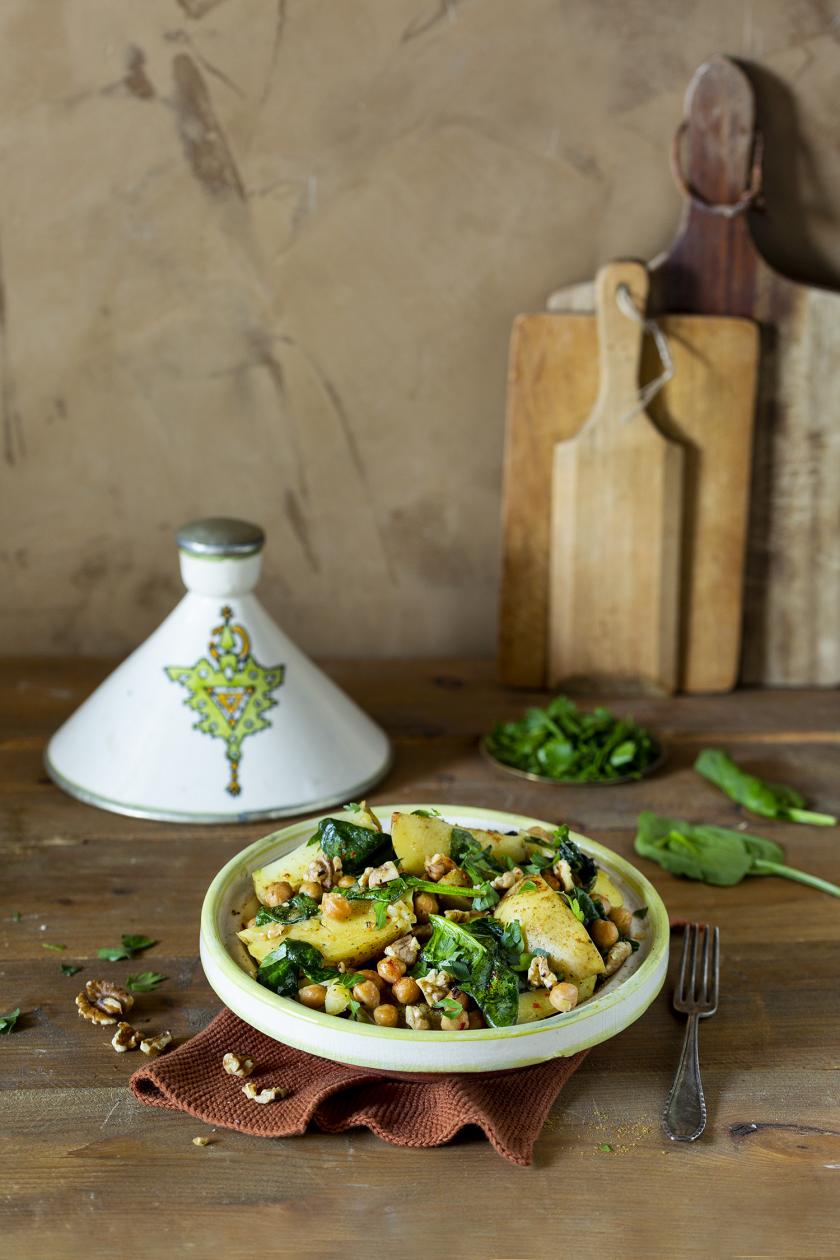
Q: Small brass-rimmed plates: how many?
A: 1